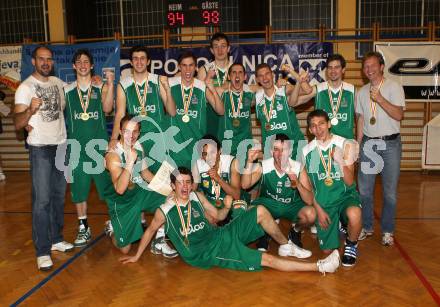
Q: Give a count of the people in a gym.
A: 14